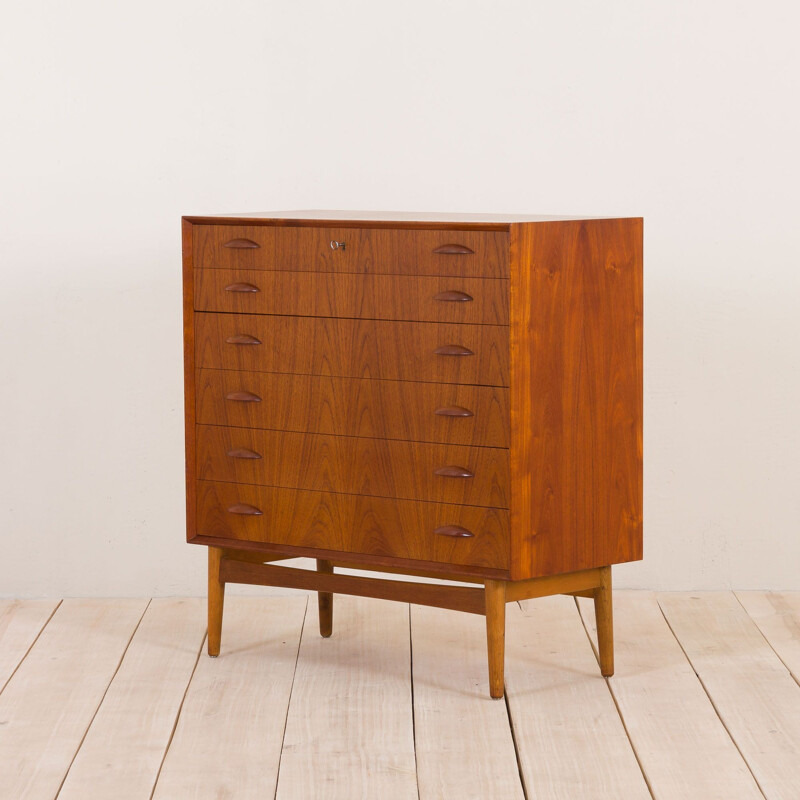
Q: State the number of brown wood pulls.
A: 12